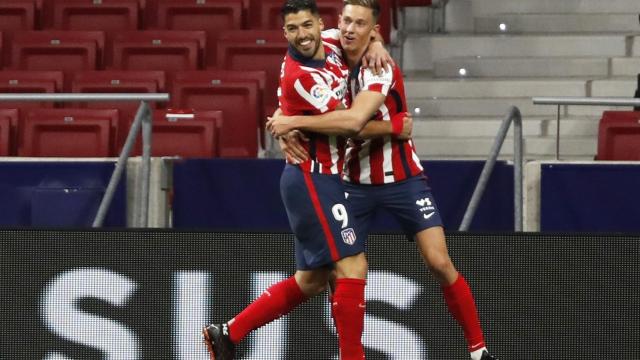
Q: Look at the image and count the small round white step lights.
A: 3